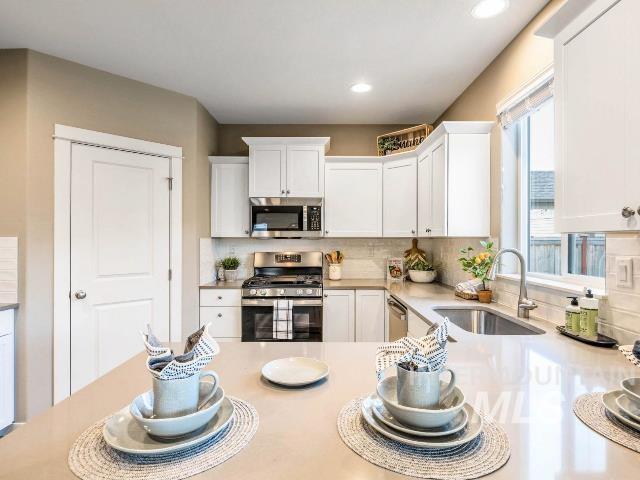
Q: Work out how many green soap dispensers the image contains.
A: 2